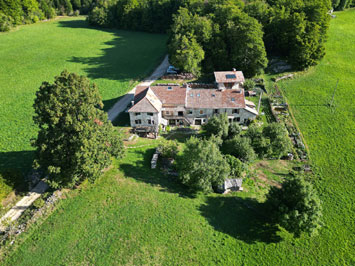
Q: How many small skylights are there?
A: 5